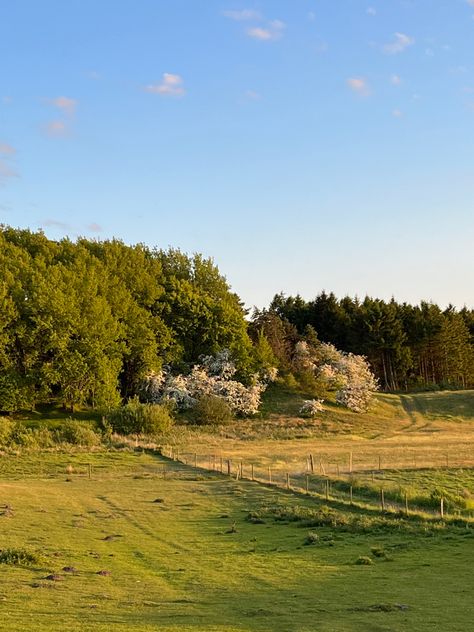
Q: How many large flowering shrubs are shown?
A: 2